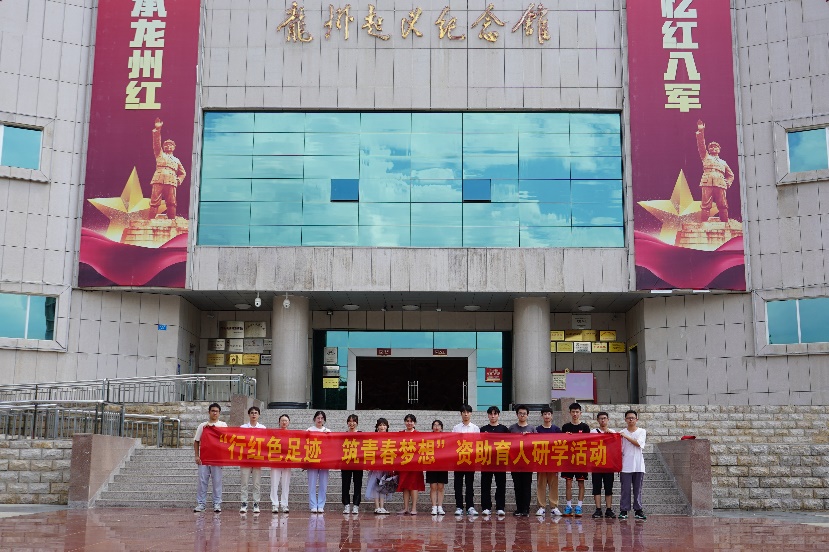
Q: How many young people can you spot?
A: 15